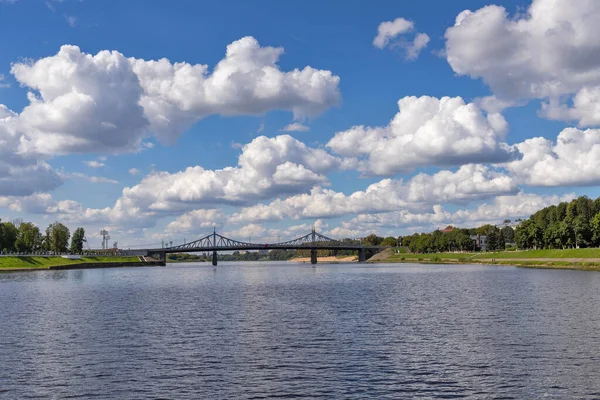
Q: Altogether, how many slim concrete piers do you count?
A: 2